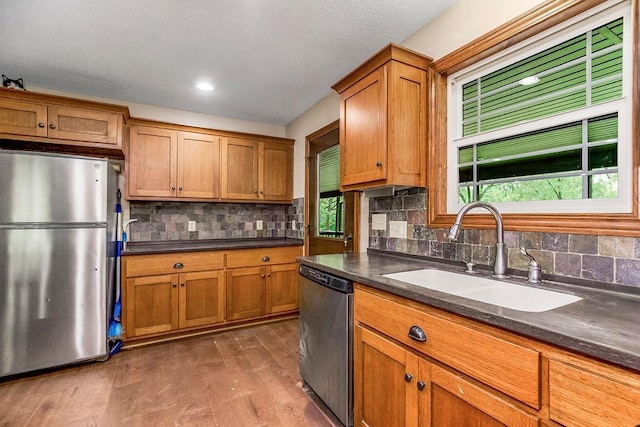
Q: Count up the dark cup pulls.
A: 3